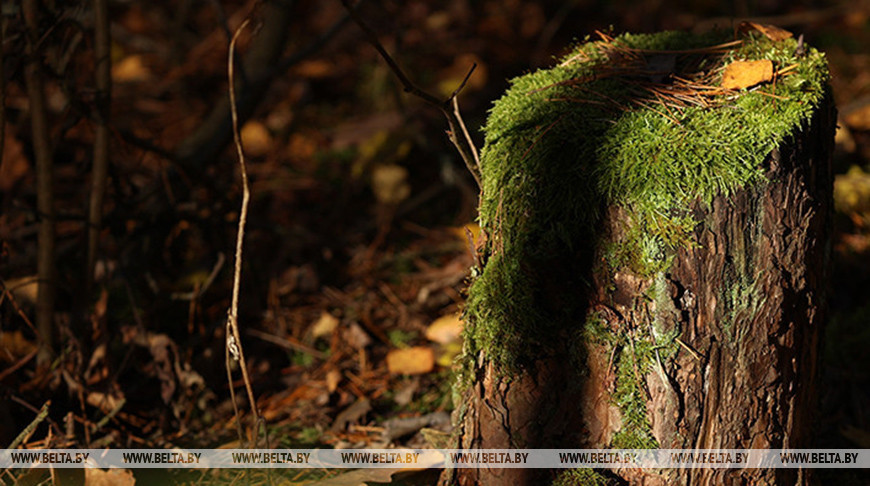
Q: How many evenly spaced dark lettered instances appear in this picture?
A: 8